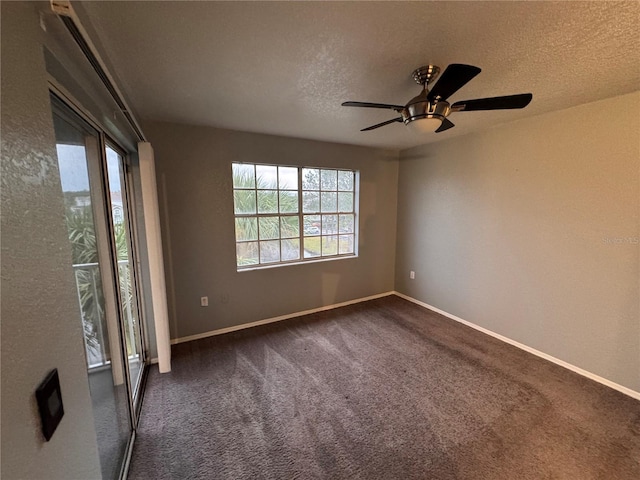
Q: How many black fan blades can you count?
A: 5